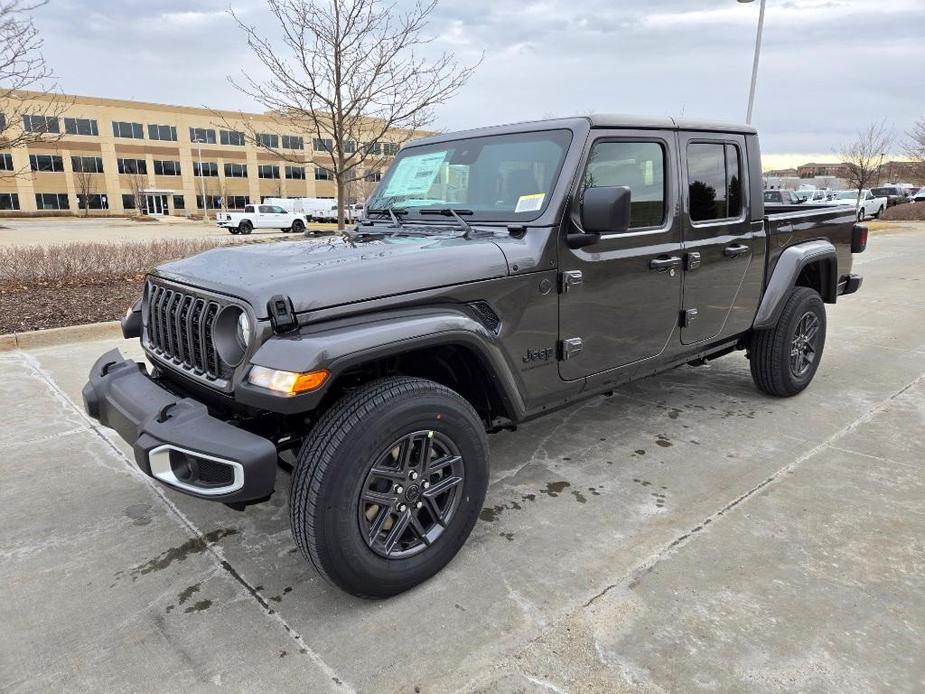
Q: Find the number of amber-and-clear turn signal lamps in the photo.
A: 1